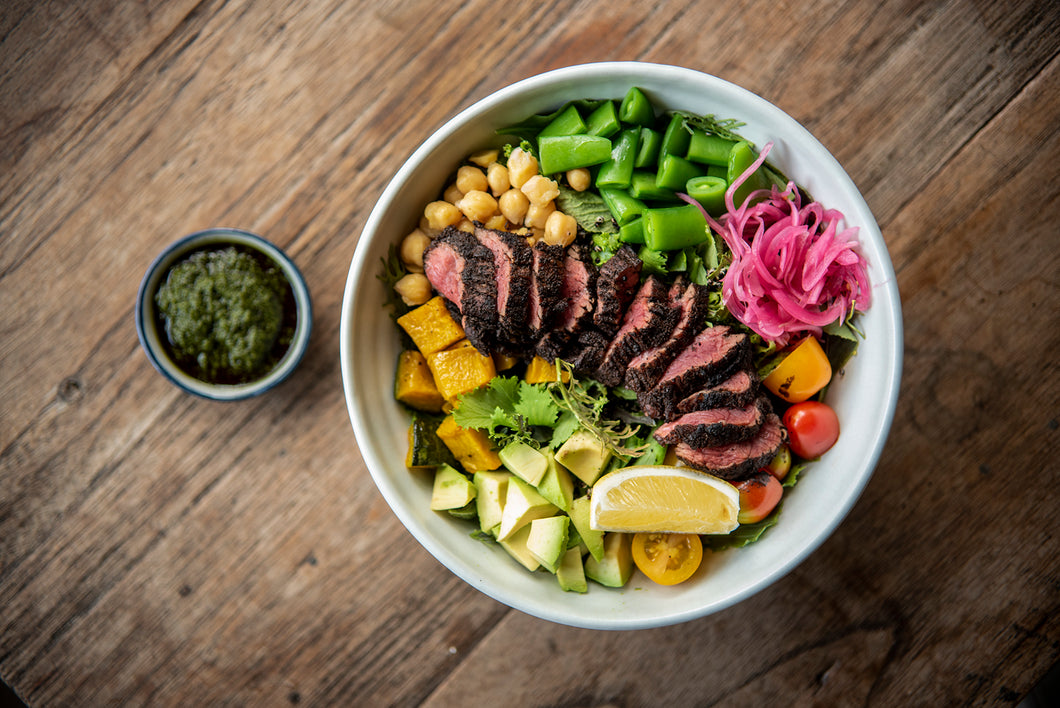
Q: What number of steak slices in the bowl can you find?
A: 11